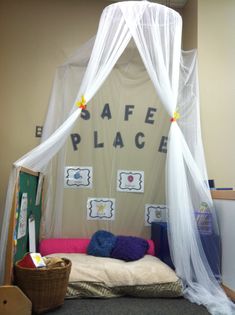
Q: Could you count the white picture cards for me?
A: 4